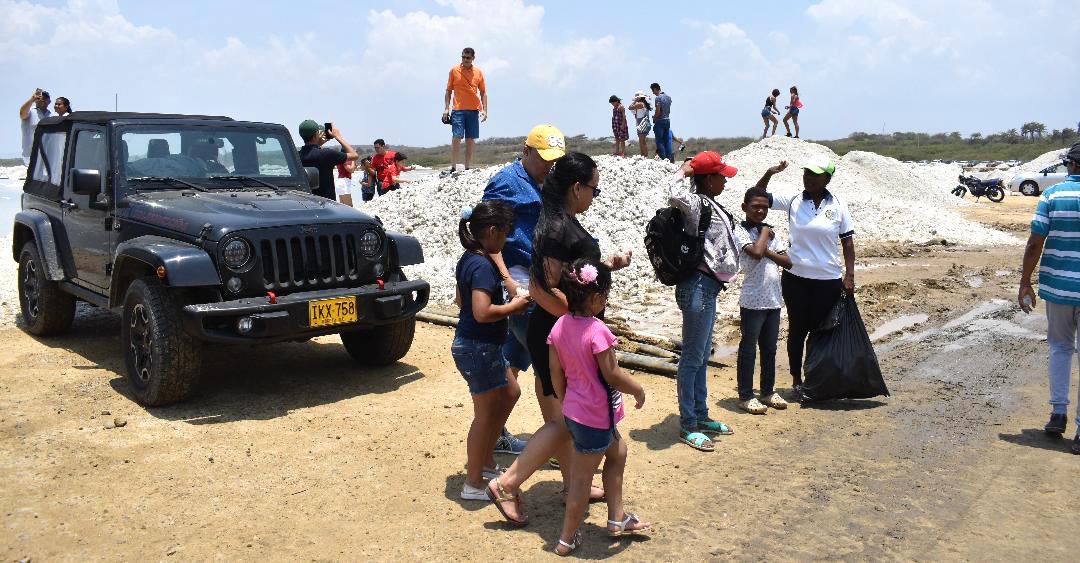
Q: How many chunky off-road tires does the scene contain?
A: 3